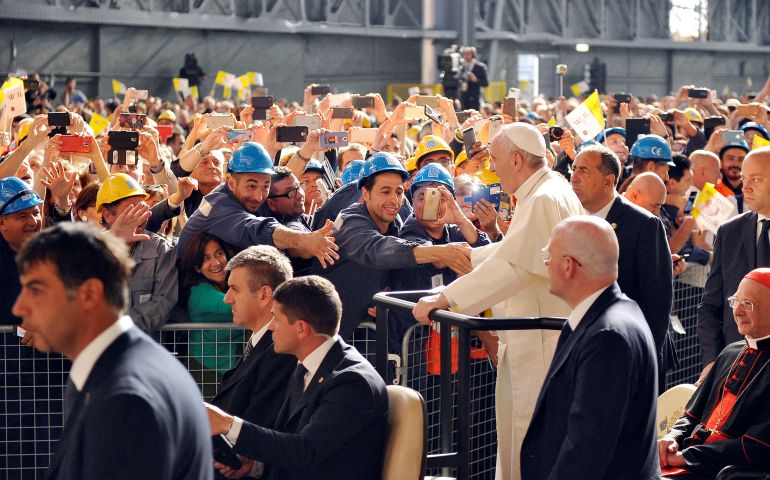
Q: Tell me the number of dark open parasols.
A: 0